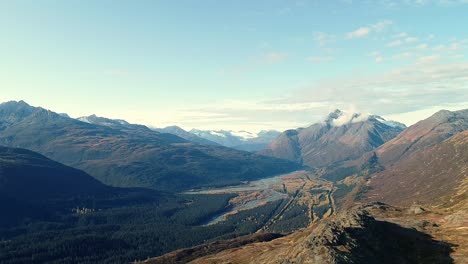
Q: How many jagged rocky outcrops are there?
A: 1